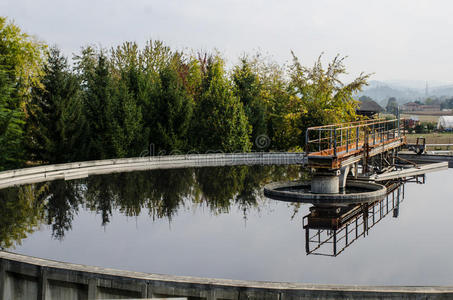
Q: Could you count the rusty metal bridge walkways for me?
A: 1